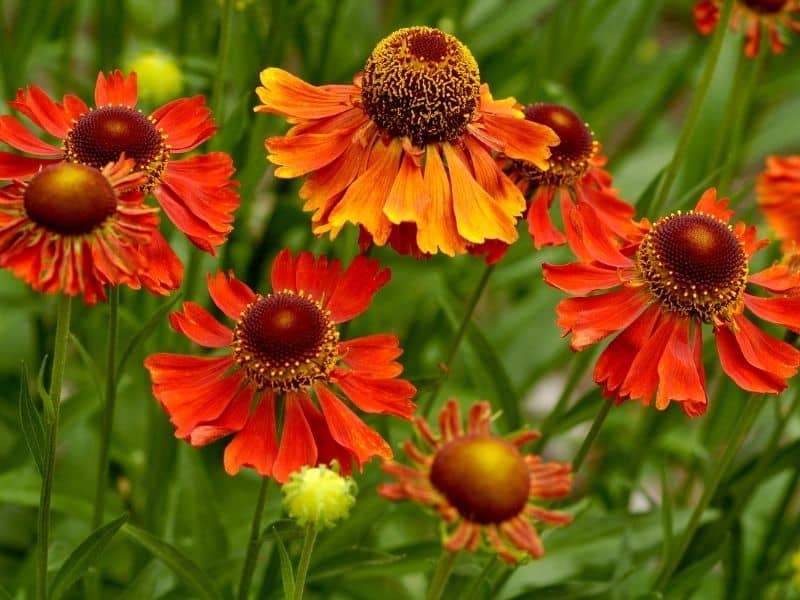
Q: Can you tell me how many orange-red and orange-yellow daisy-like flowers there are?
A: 9